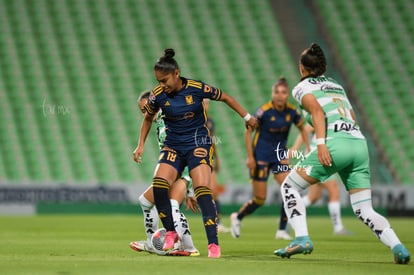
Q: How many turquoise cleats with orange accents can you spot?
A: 2